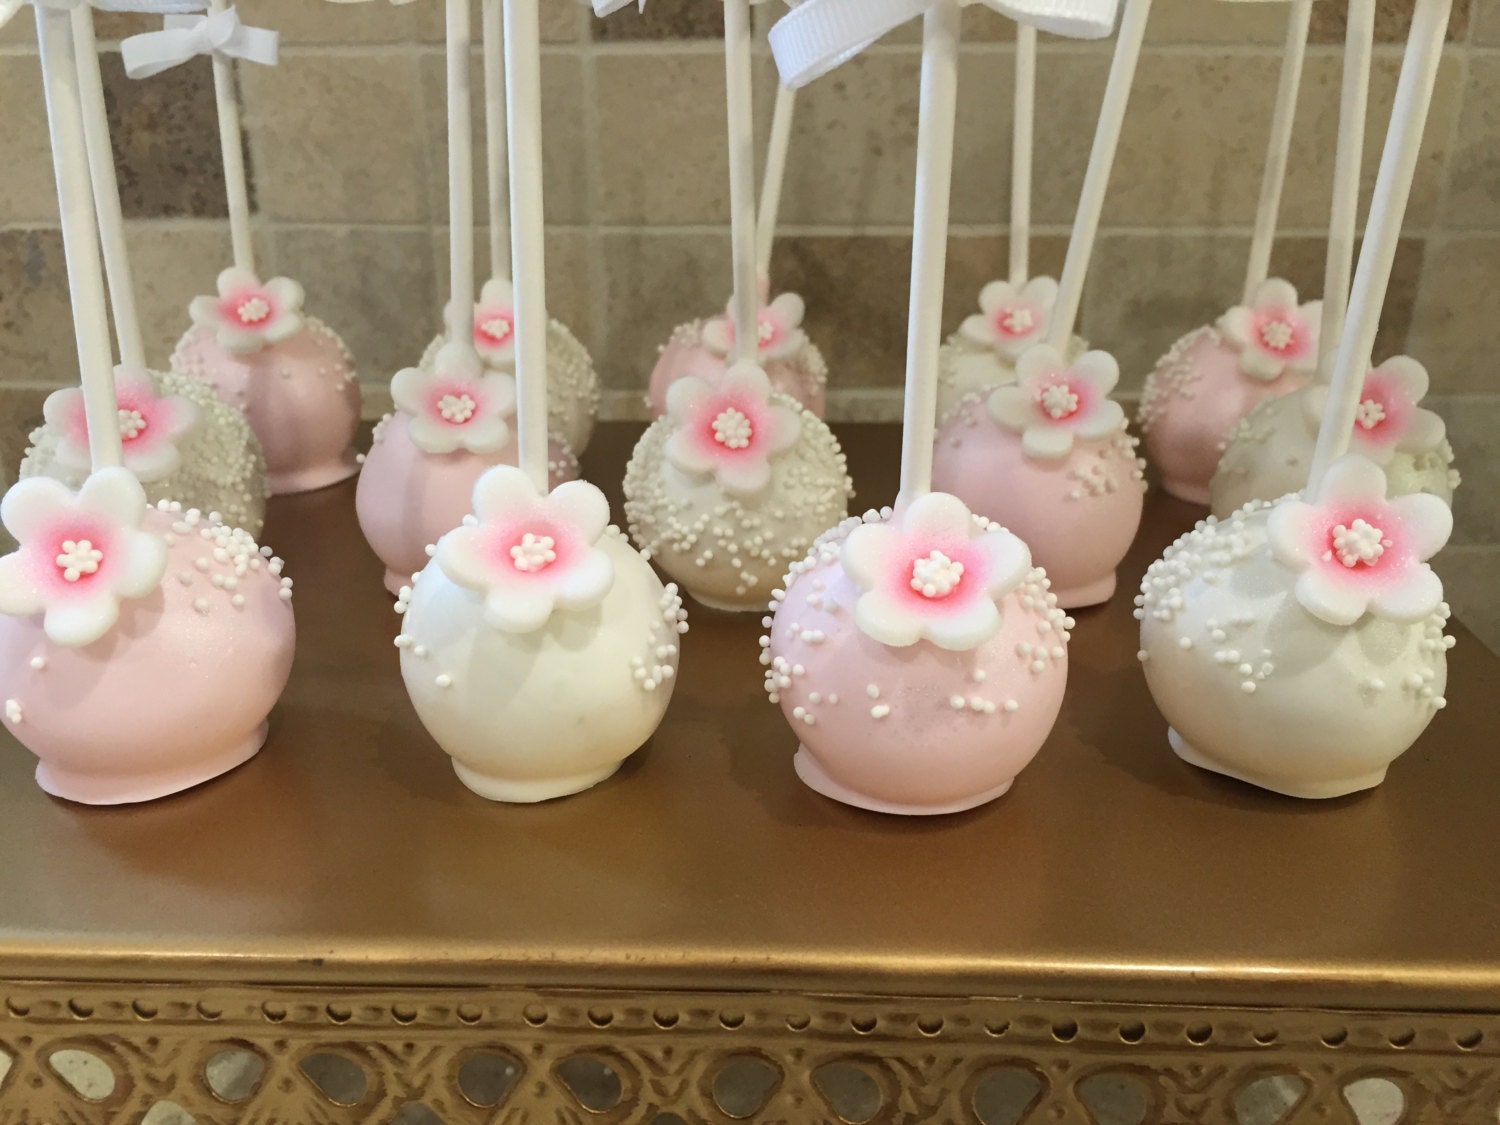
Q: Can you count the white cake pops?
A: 7